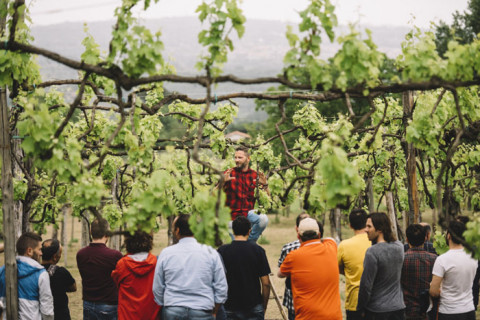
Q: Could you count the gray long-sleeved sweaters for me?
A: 1